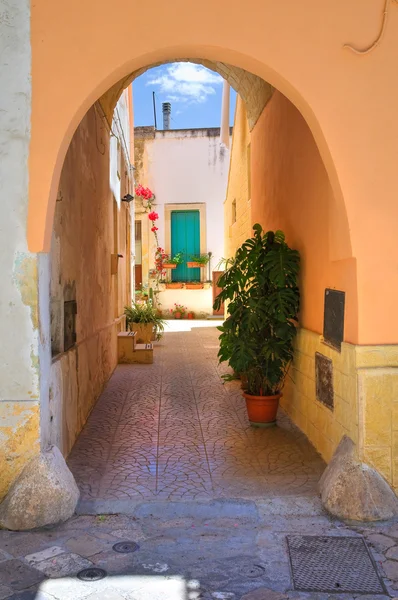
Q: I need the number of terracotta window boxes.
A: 4